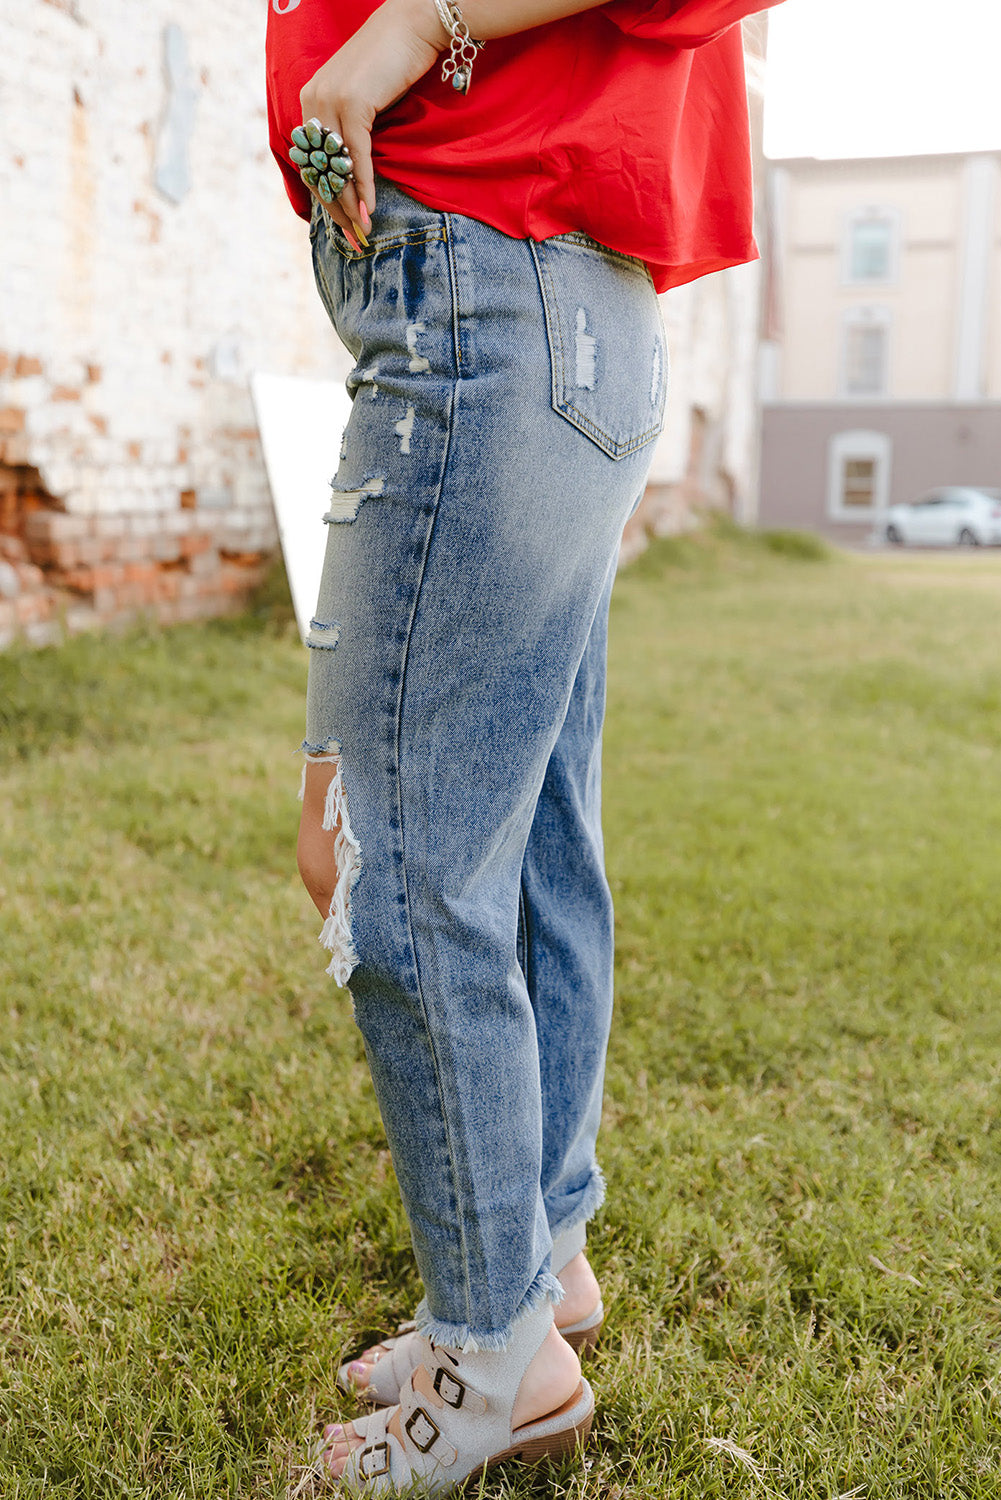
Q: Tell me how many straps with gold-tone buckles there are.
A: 3